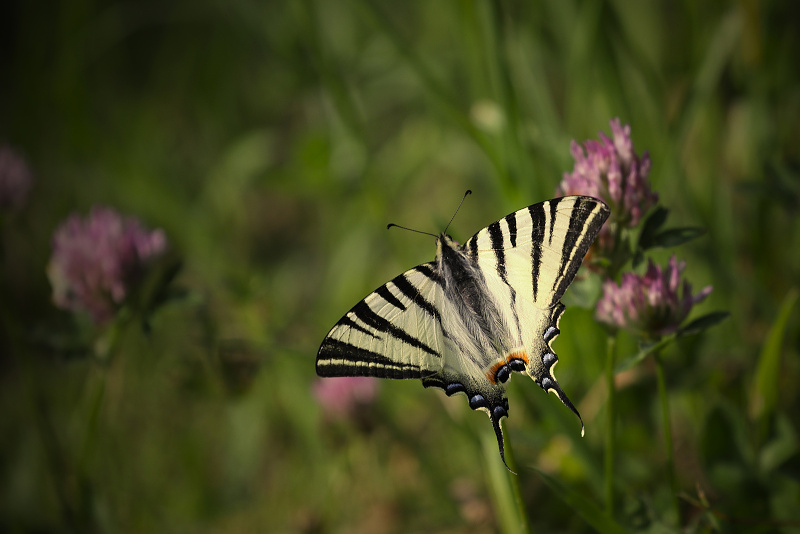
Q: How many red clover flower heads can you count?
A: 5